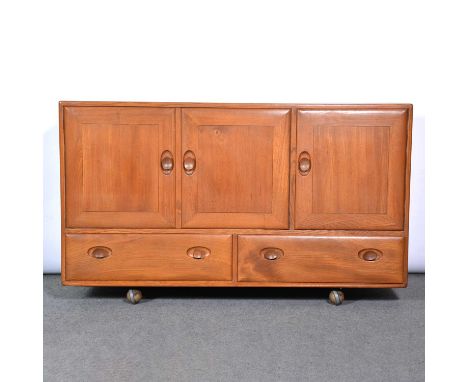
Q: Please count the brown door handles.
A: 3